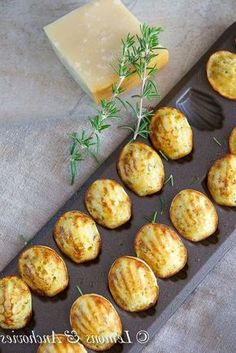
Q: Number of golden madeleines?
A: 14